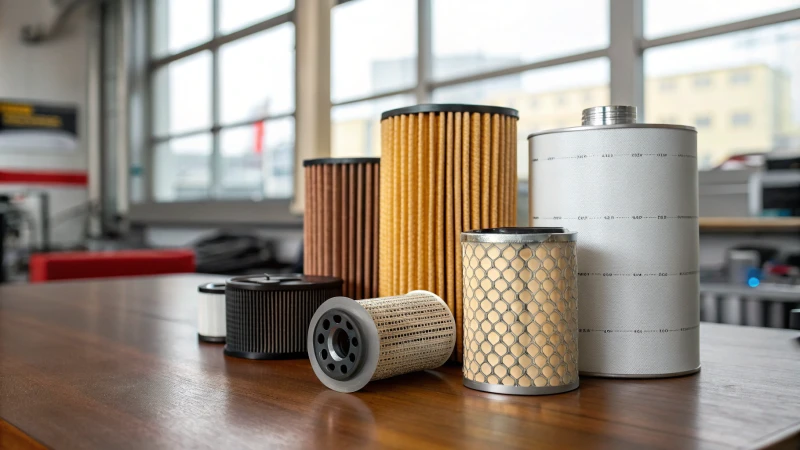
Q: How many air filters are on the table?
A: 7